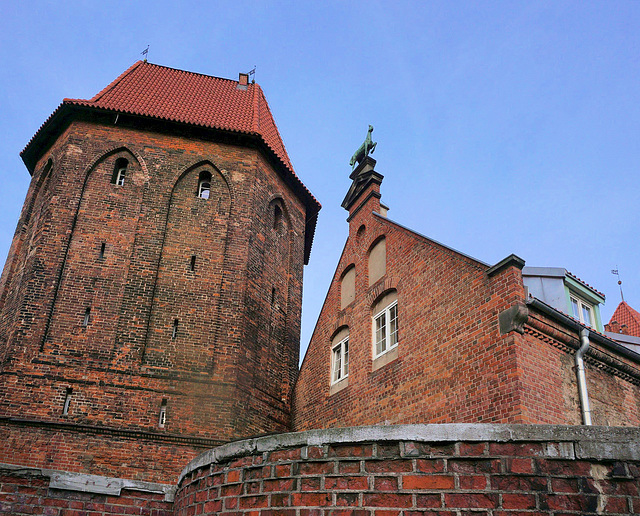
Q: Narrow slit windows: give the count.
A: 7